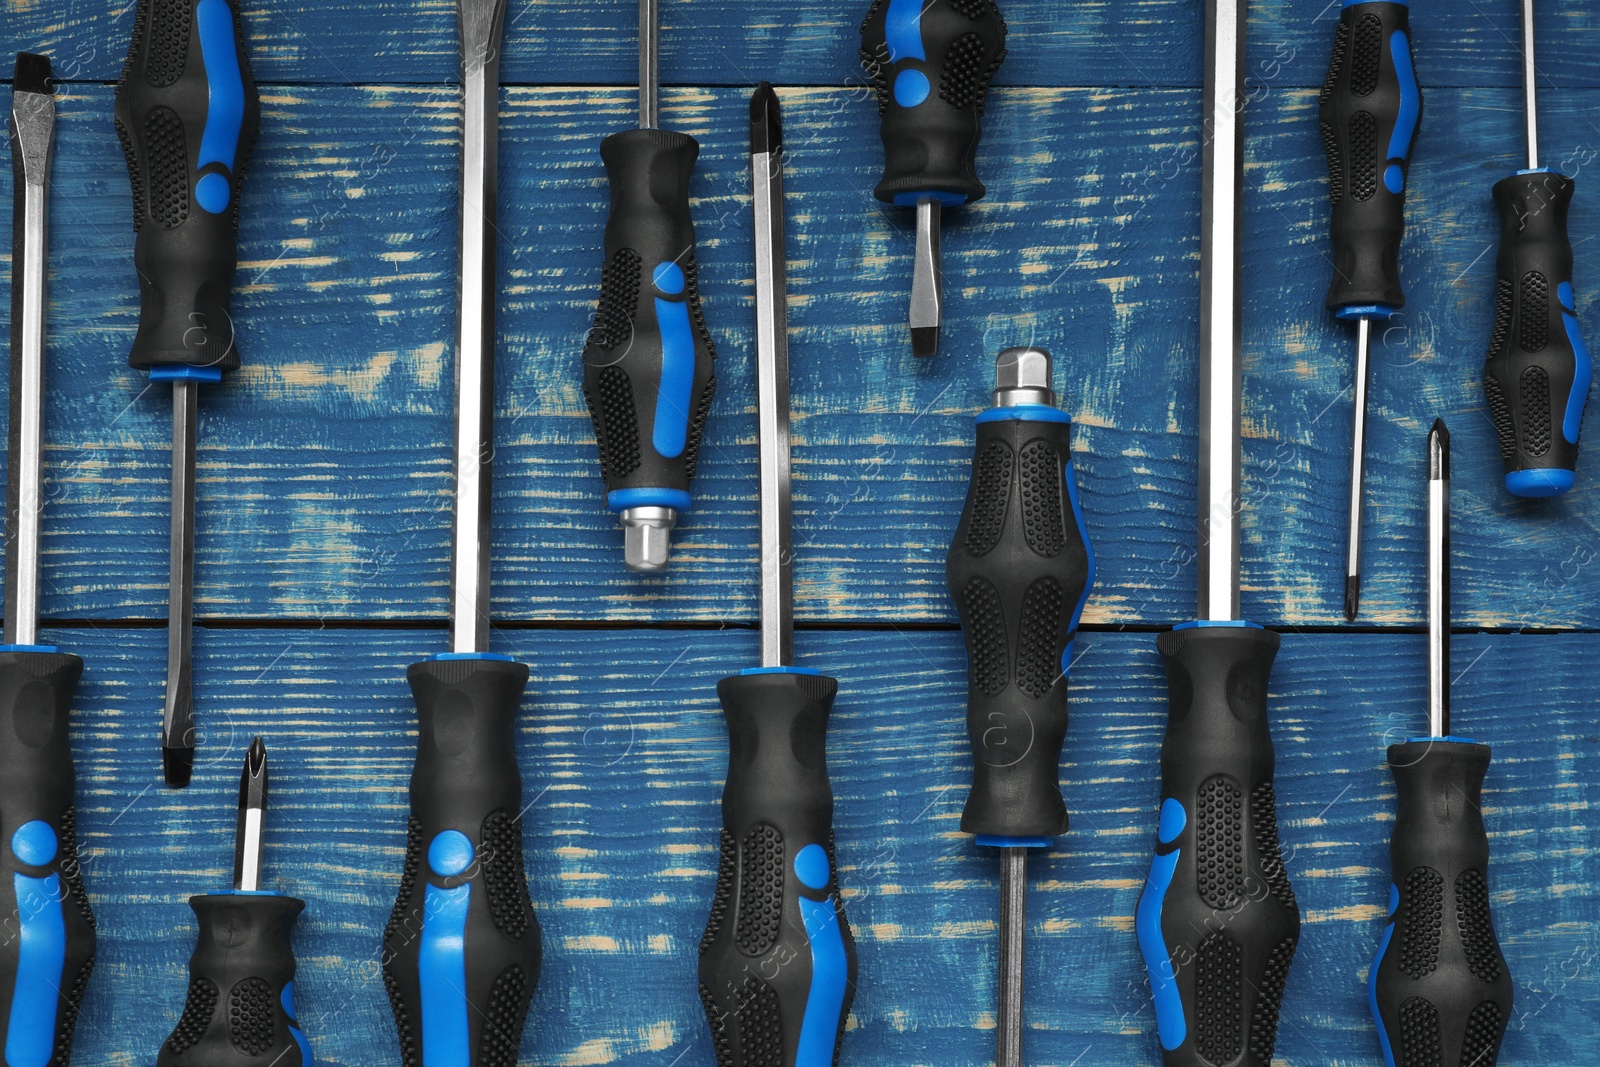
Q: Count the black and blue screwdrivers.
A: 12